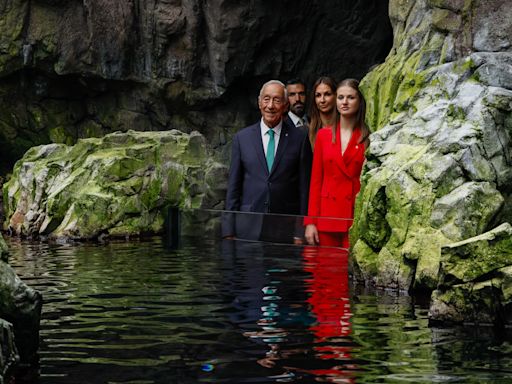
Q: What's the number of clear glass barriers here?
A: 1